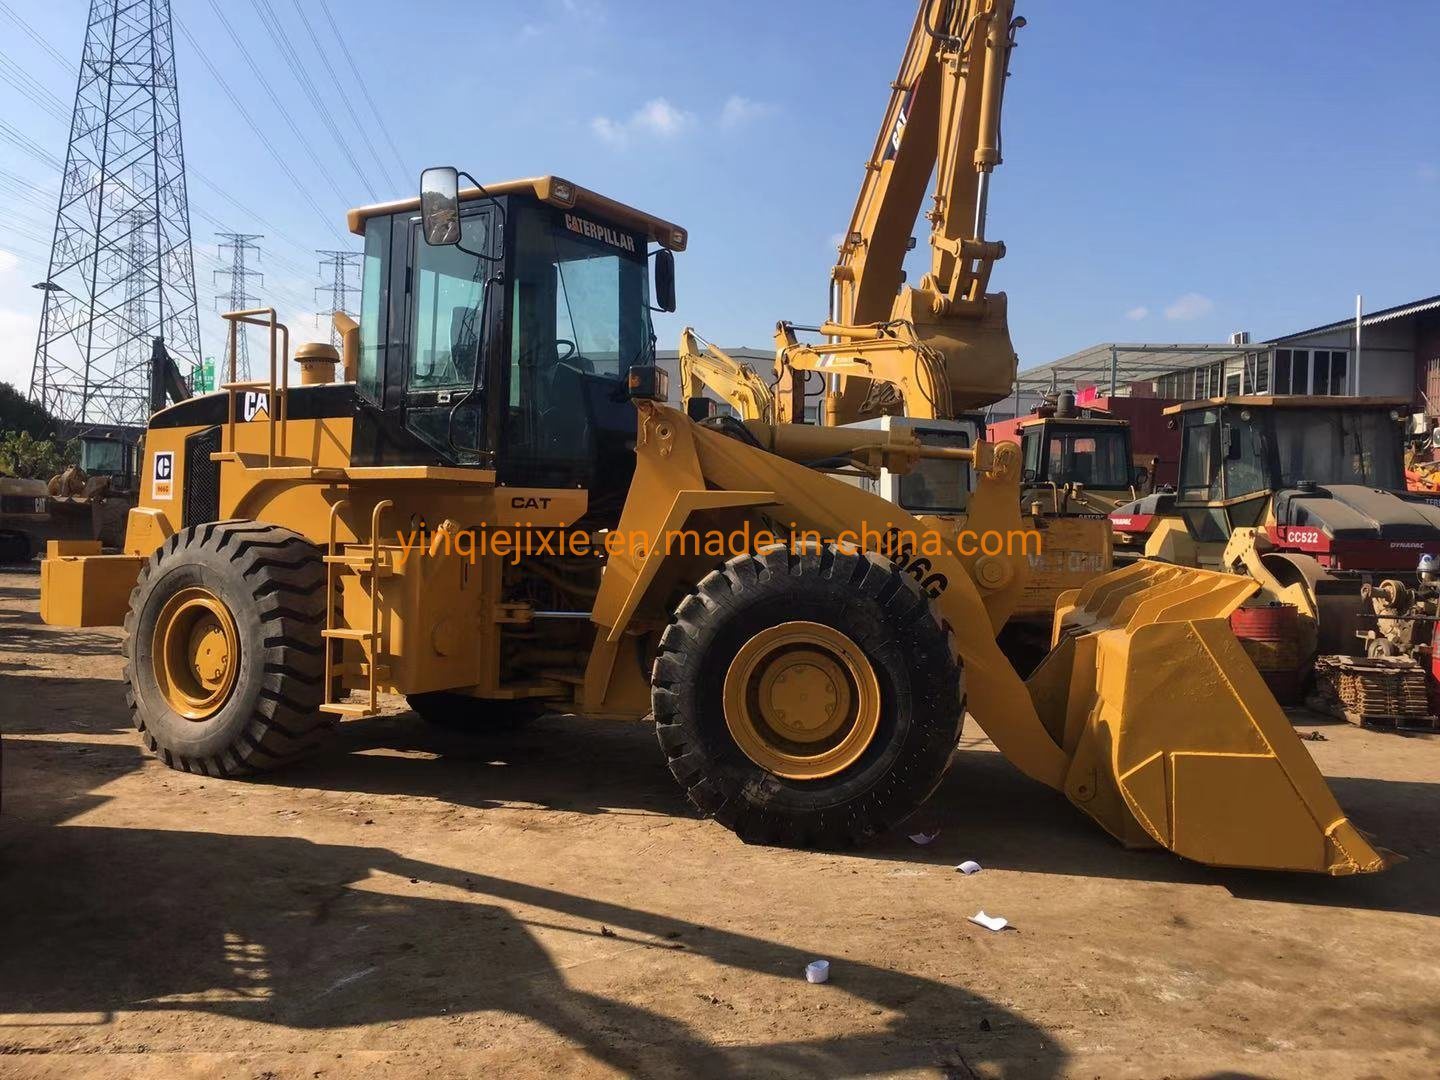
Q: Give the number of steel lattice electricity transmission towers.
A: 4